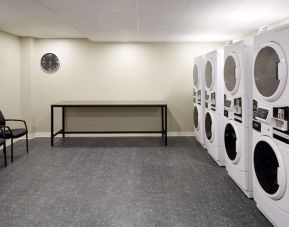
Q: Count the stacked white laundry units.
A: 4